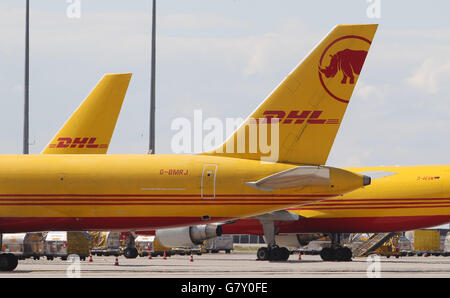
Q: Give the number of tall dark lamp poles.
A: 2